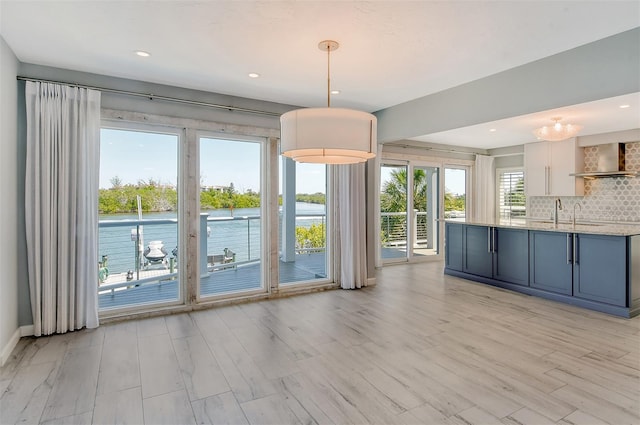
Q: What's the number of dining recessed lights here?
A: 3